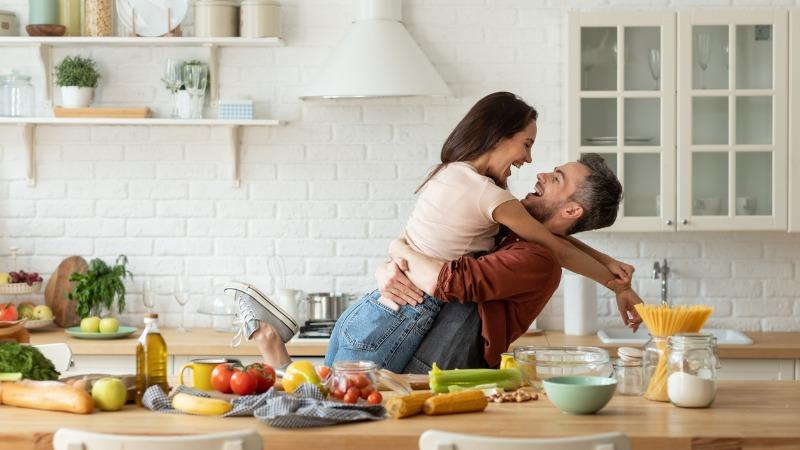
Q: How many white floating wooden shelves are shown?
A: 2